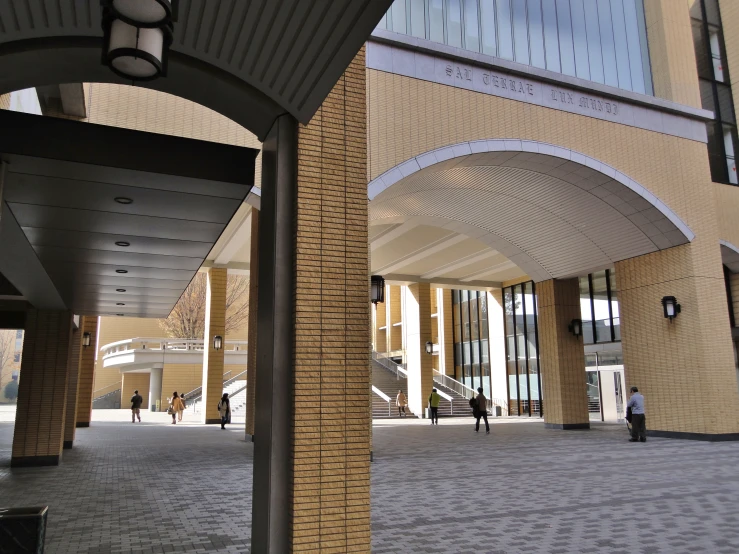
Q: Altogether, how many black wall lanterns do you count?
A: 6